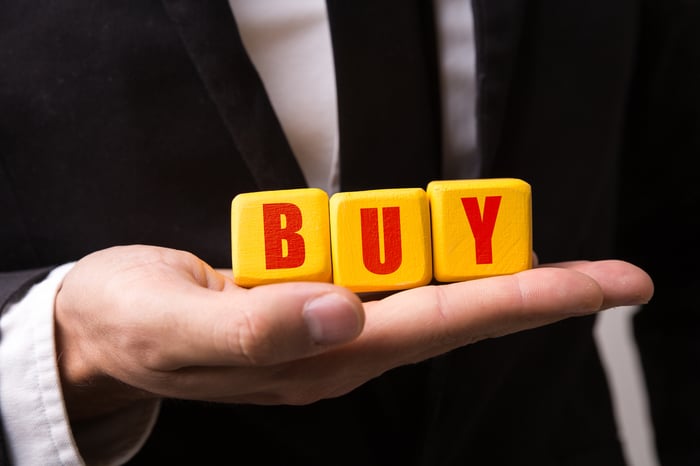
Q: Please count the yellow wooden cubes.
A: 3